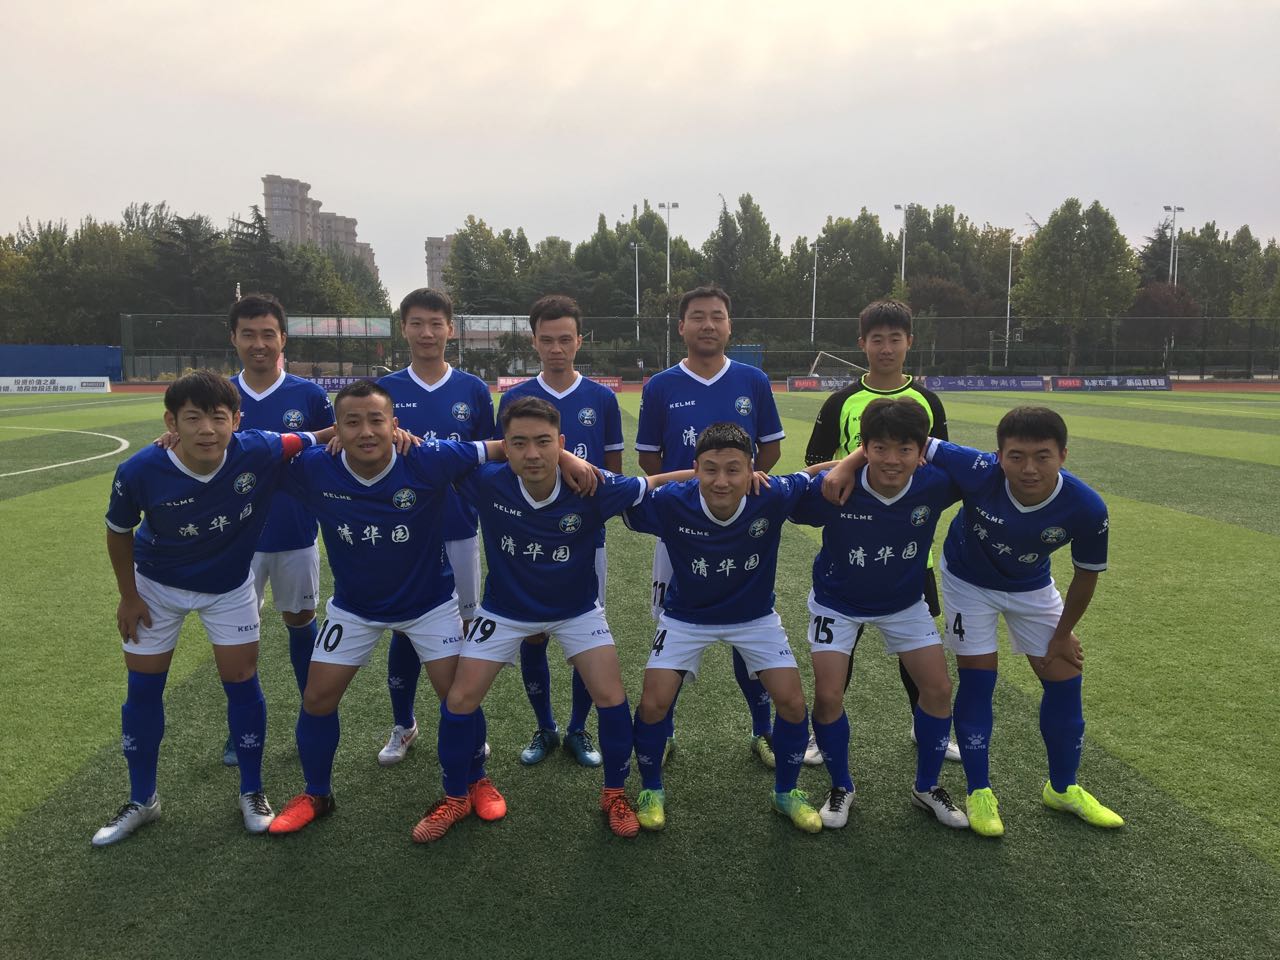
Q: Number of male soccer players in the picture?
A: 11